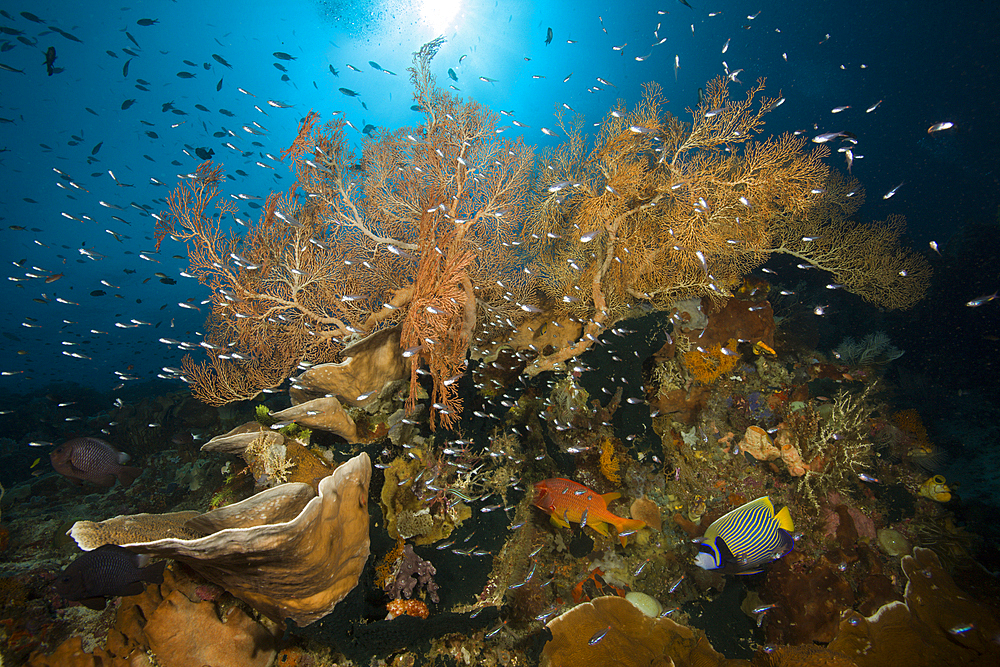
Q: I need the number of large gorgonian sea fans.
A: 2